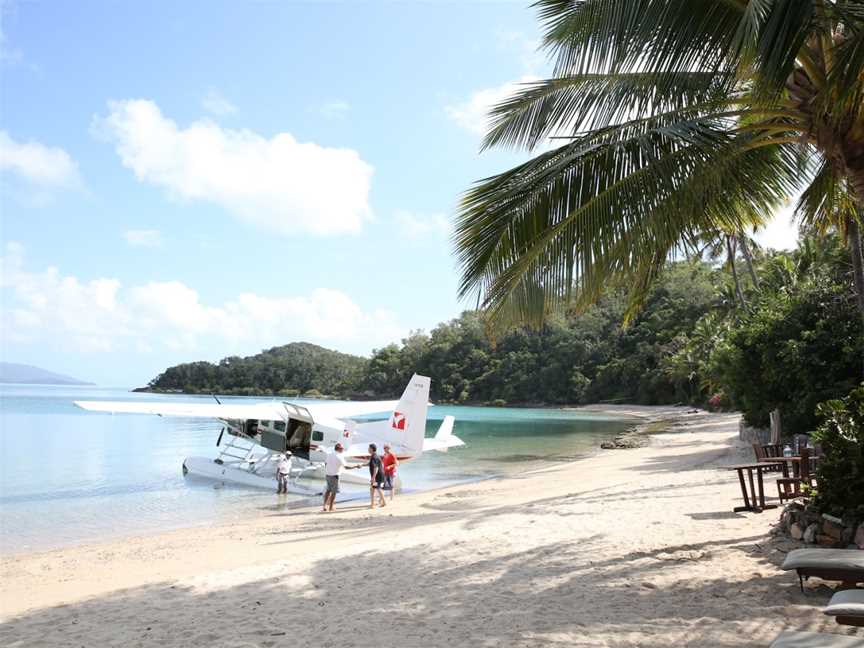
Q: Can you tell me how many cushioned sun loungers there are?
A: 3